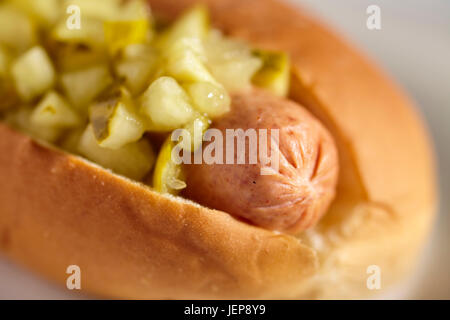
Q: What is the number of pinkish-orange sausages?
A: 1